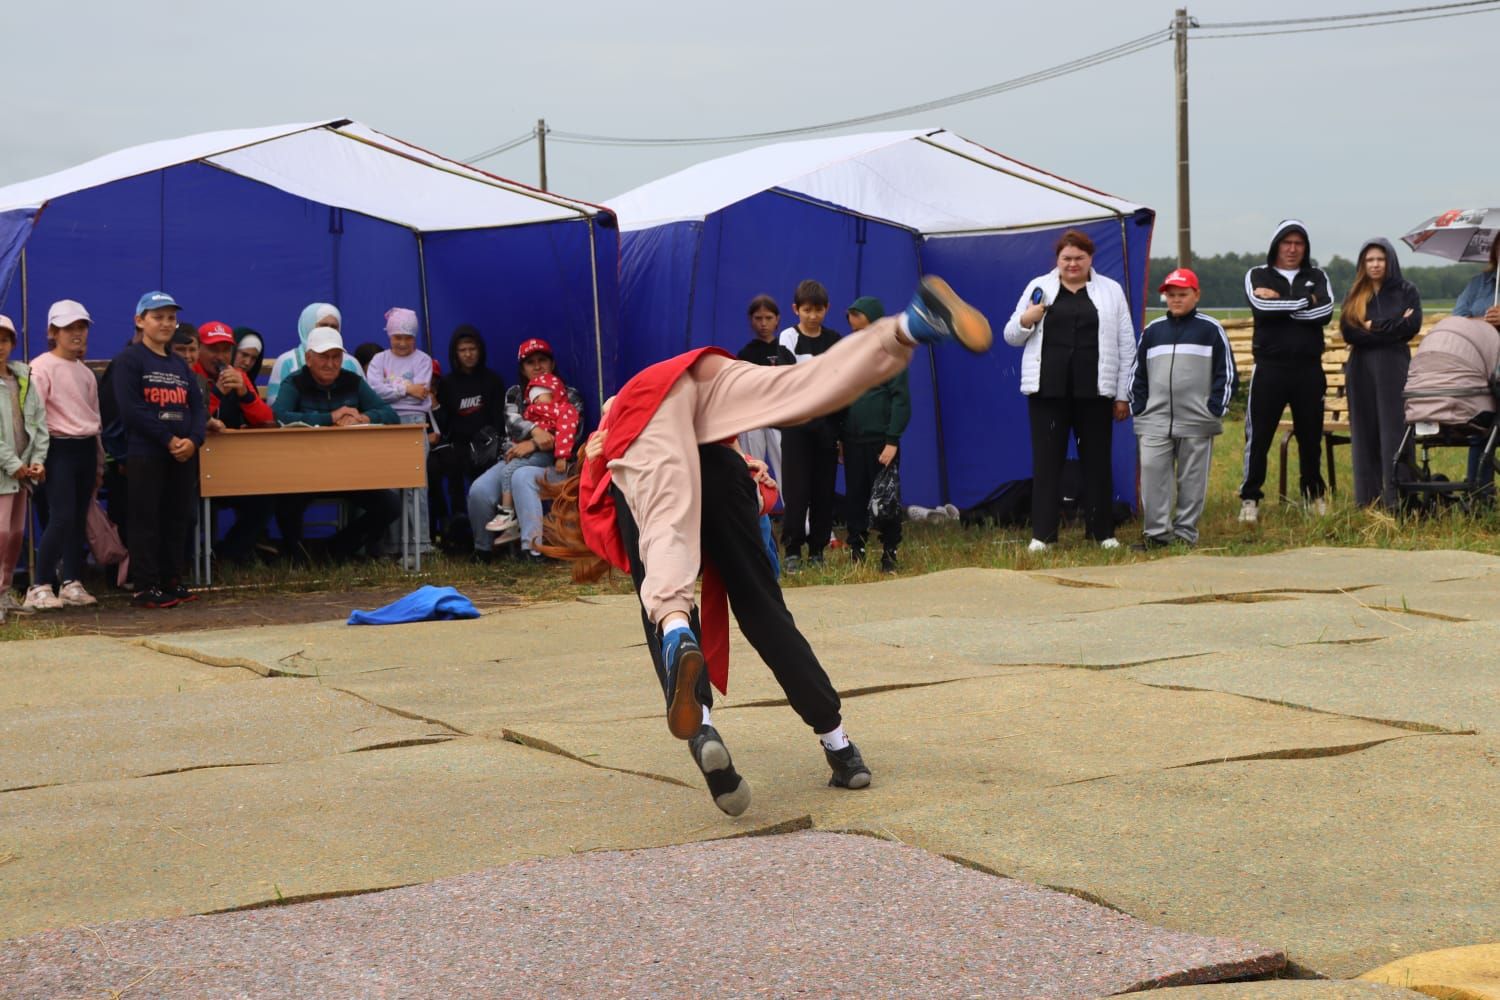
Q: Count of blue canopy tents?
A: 2